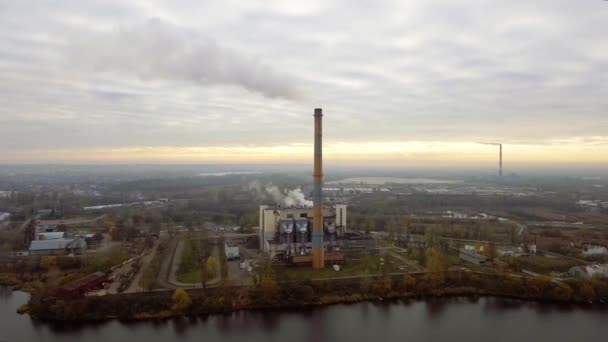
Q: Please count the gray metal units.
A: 3